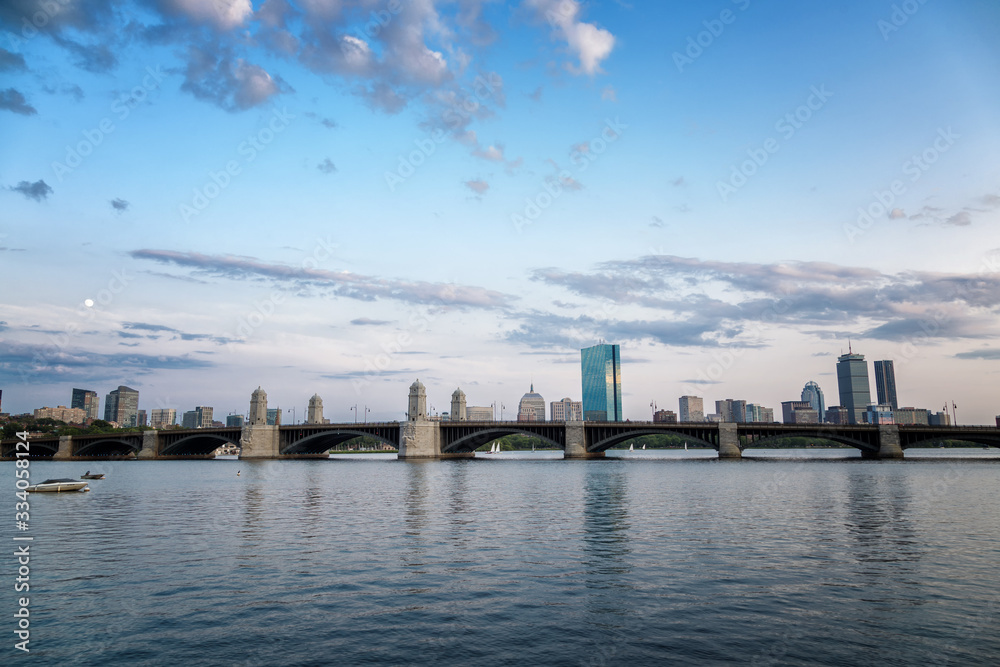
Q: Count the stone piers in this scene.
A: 7